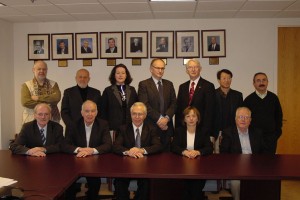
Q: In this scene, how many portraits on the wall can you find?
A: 8